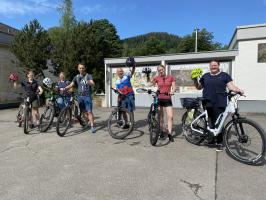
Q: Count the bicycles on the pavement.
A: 6